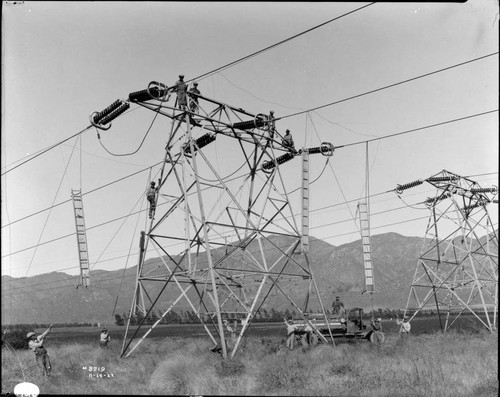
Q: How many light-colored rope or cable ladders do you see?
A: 3